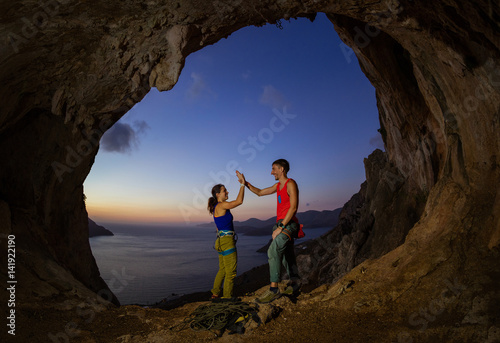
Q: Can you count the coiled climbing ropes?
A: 1